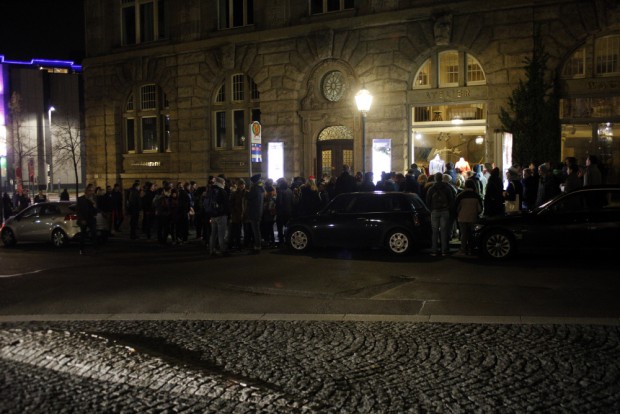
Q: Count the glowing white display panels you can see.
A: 3